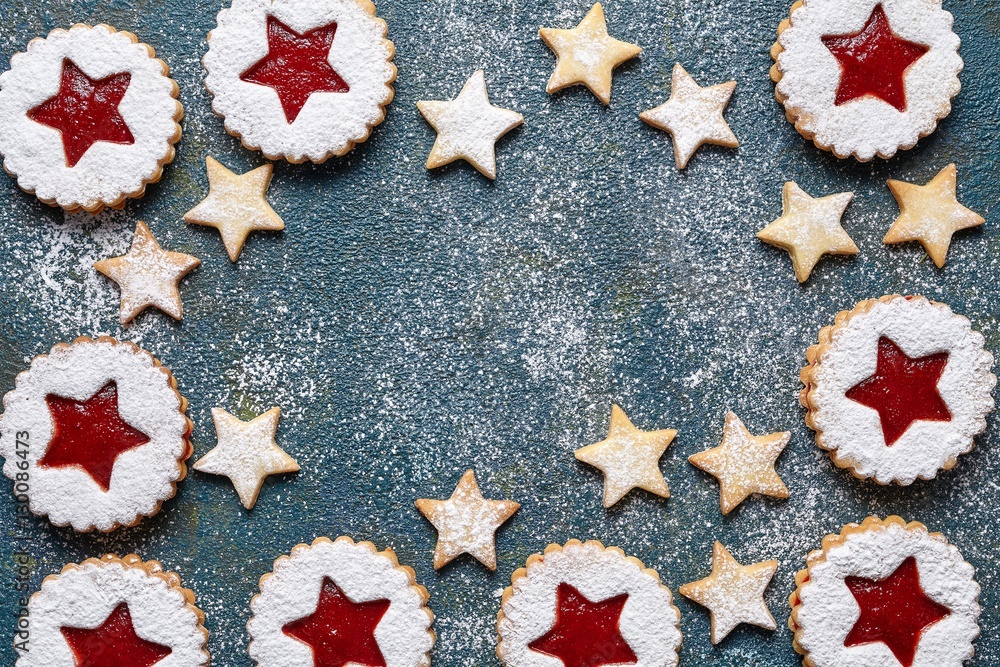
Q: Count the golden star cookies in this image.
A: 12